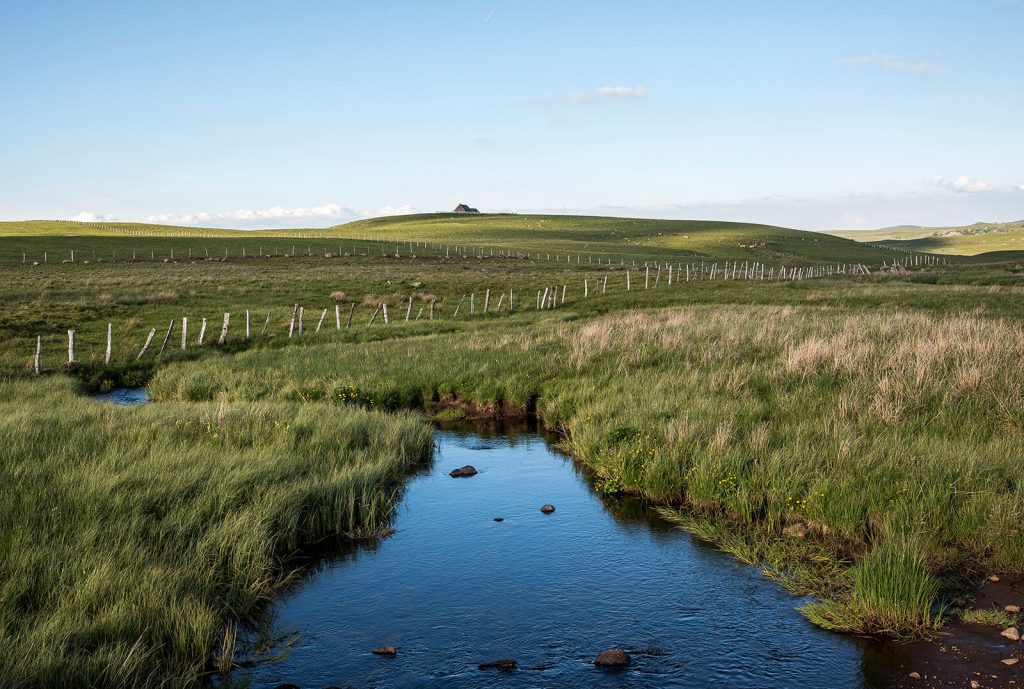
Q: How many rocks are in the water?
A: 6